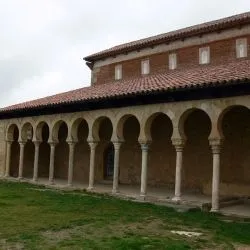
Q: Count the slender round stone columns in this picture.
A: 10